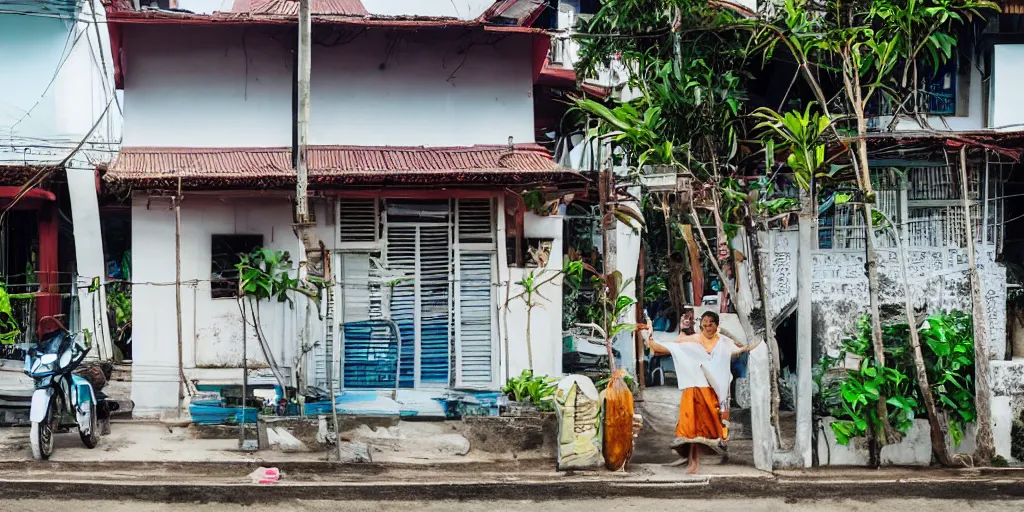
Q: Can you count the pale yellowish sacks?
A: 1